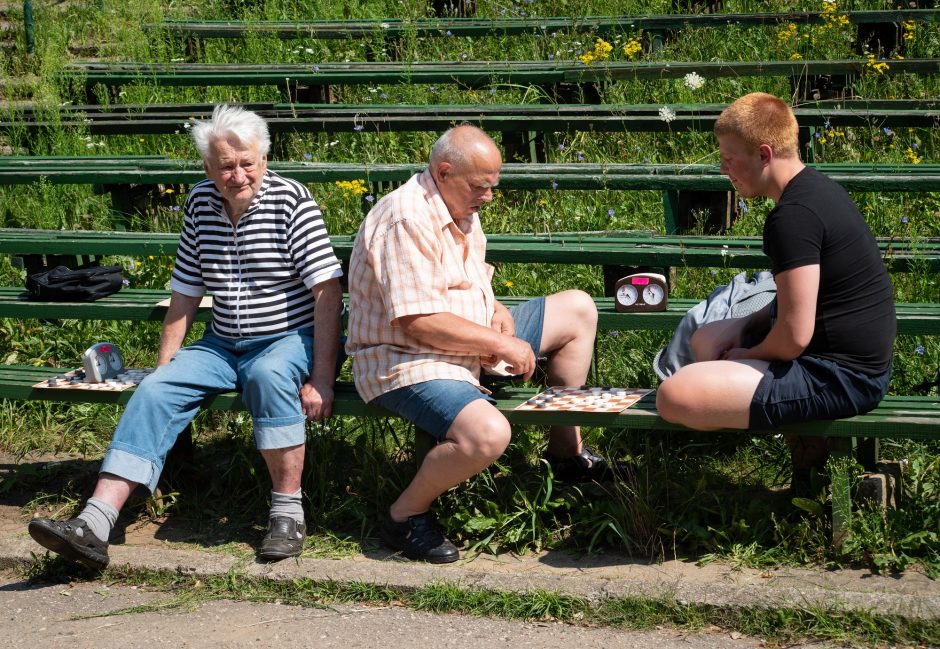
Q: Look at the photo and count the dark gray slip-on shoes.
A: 2